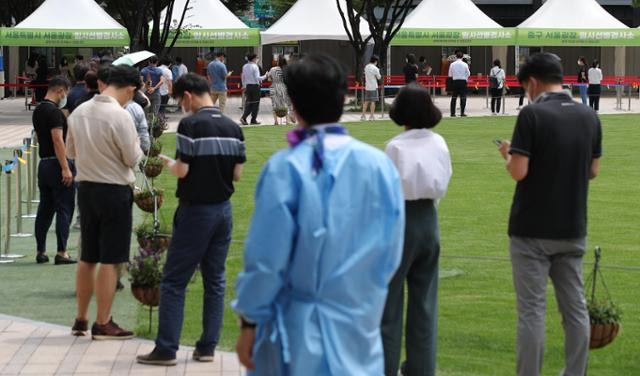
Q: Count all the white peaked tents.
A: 5